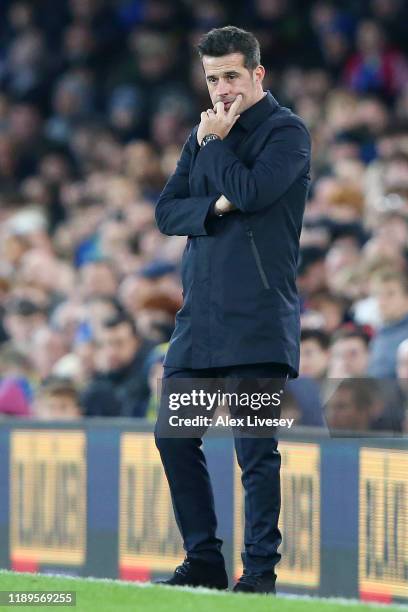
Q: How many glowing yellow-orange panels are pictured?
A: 4